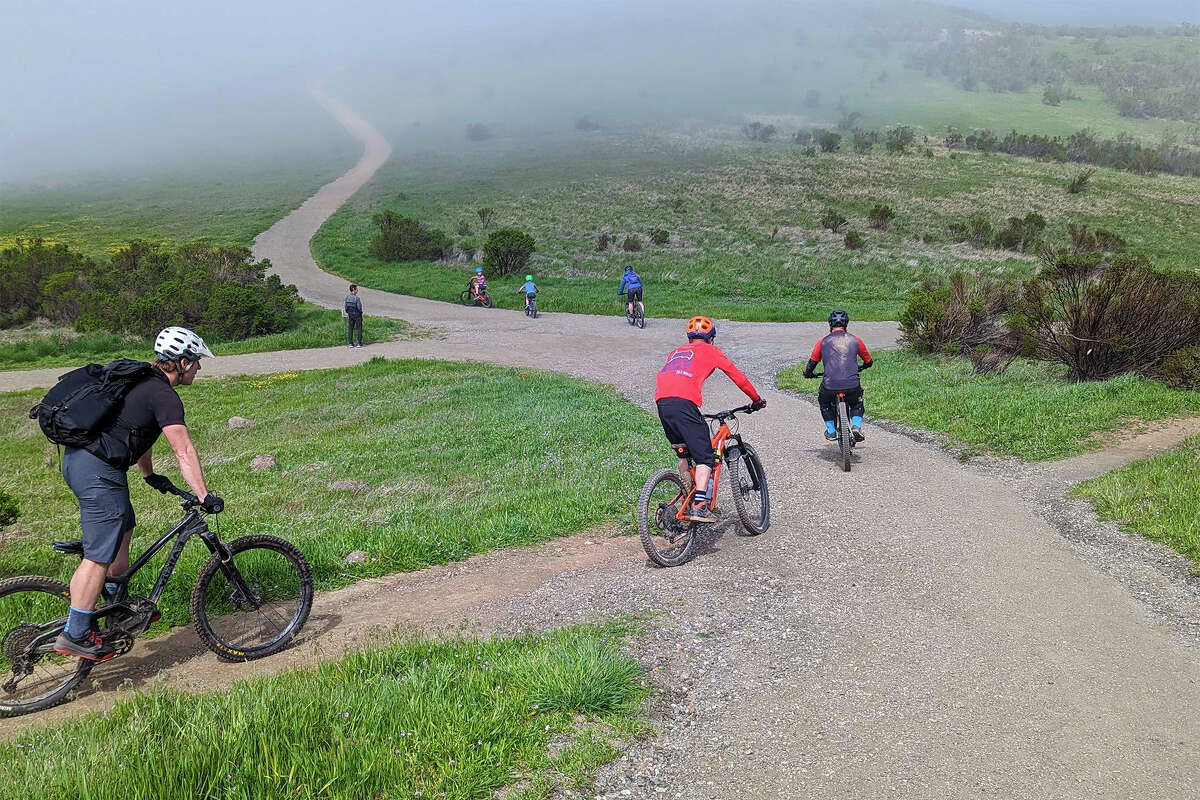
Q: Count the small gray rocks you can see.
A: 4